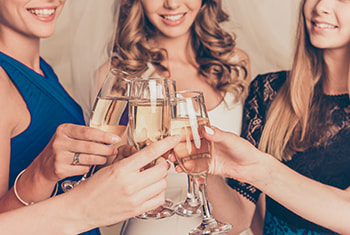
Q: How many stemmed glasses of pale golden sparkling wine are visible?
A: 4